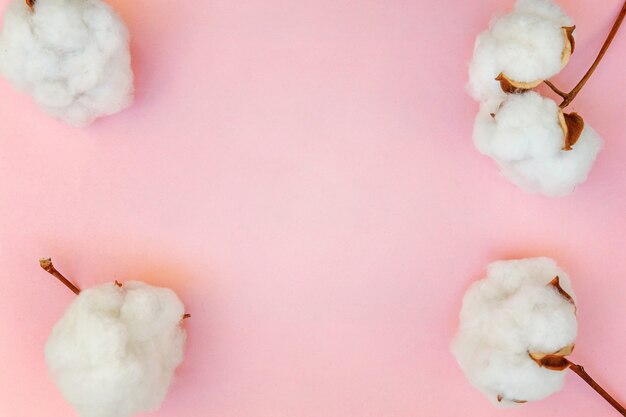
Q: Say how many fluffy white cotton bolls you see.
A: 5